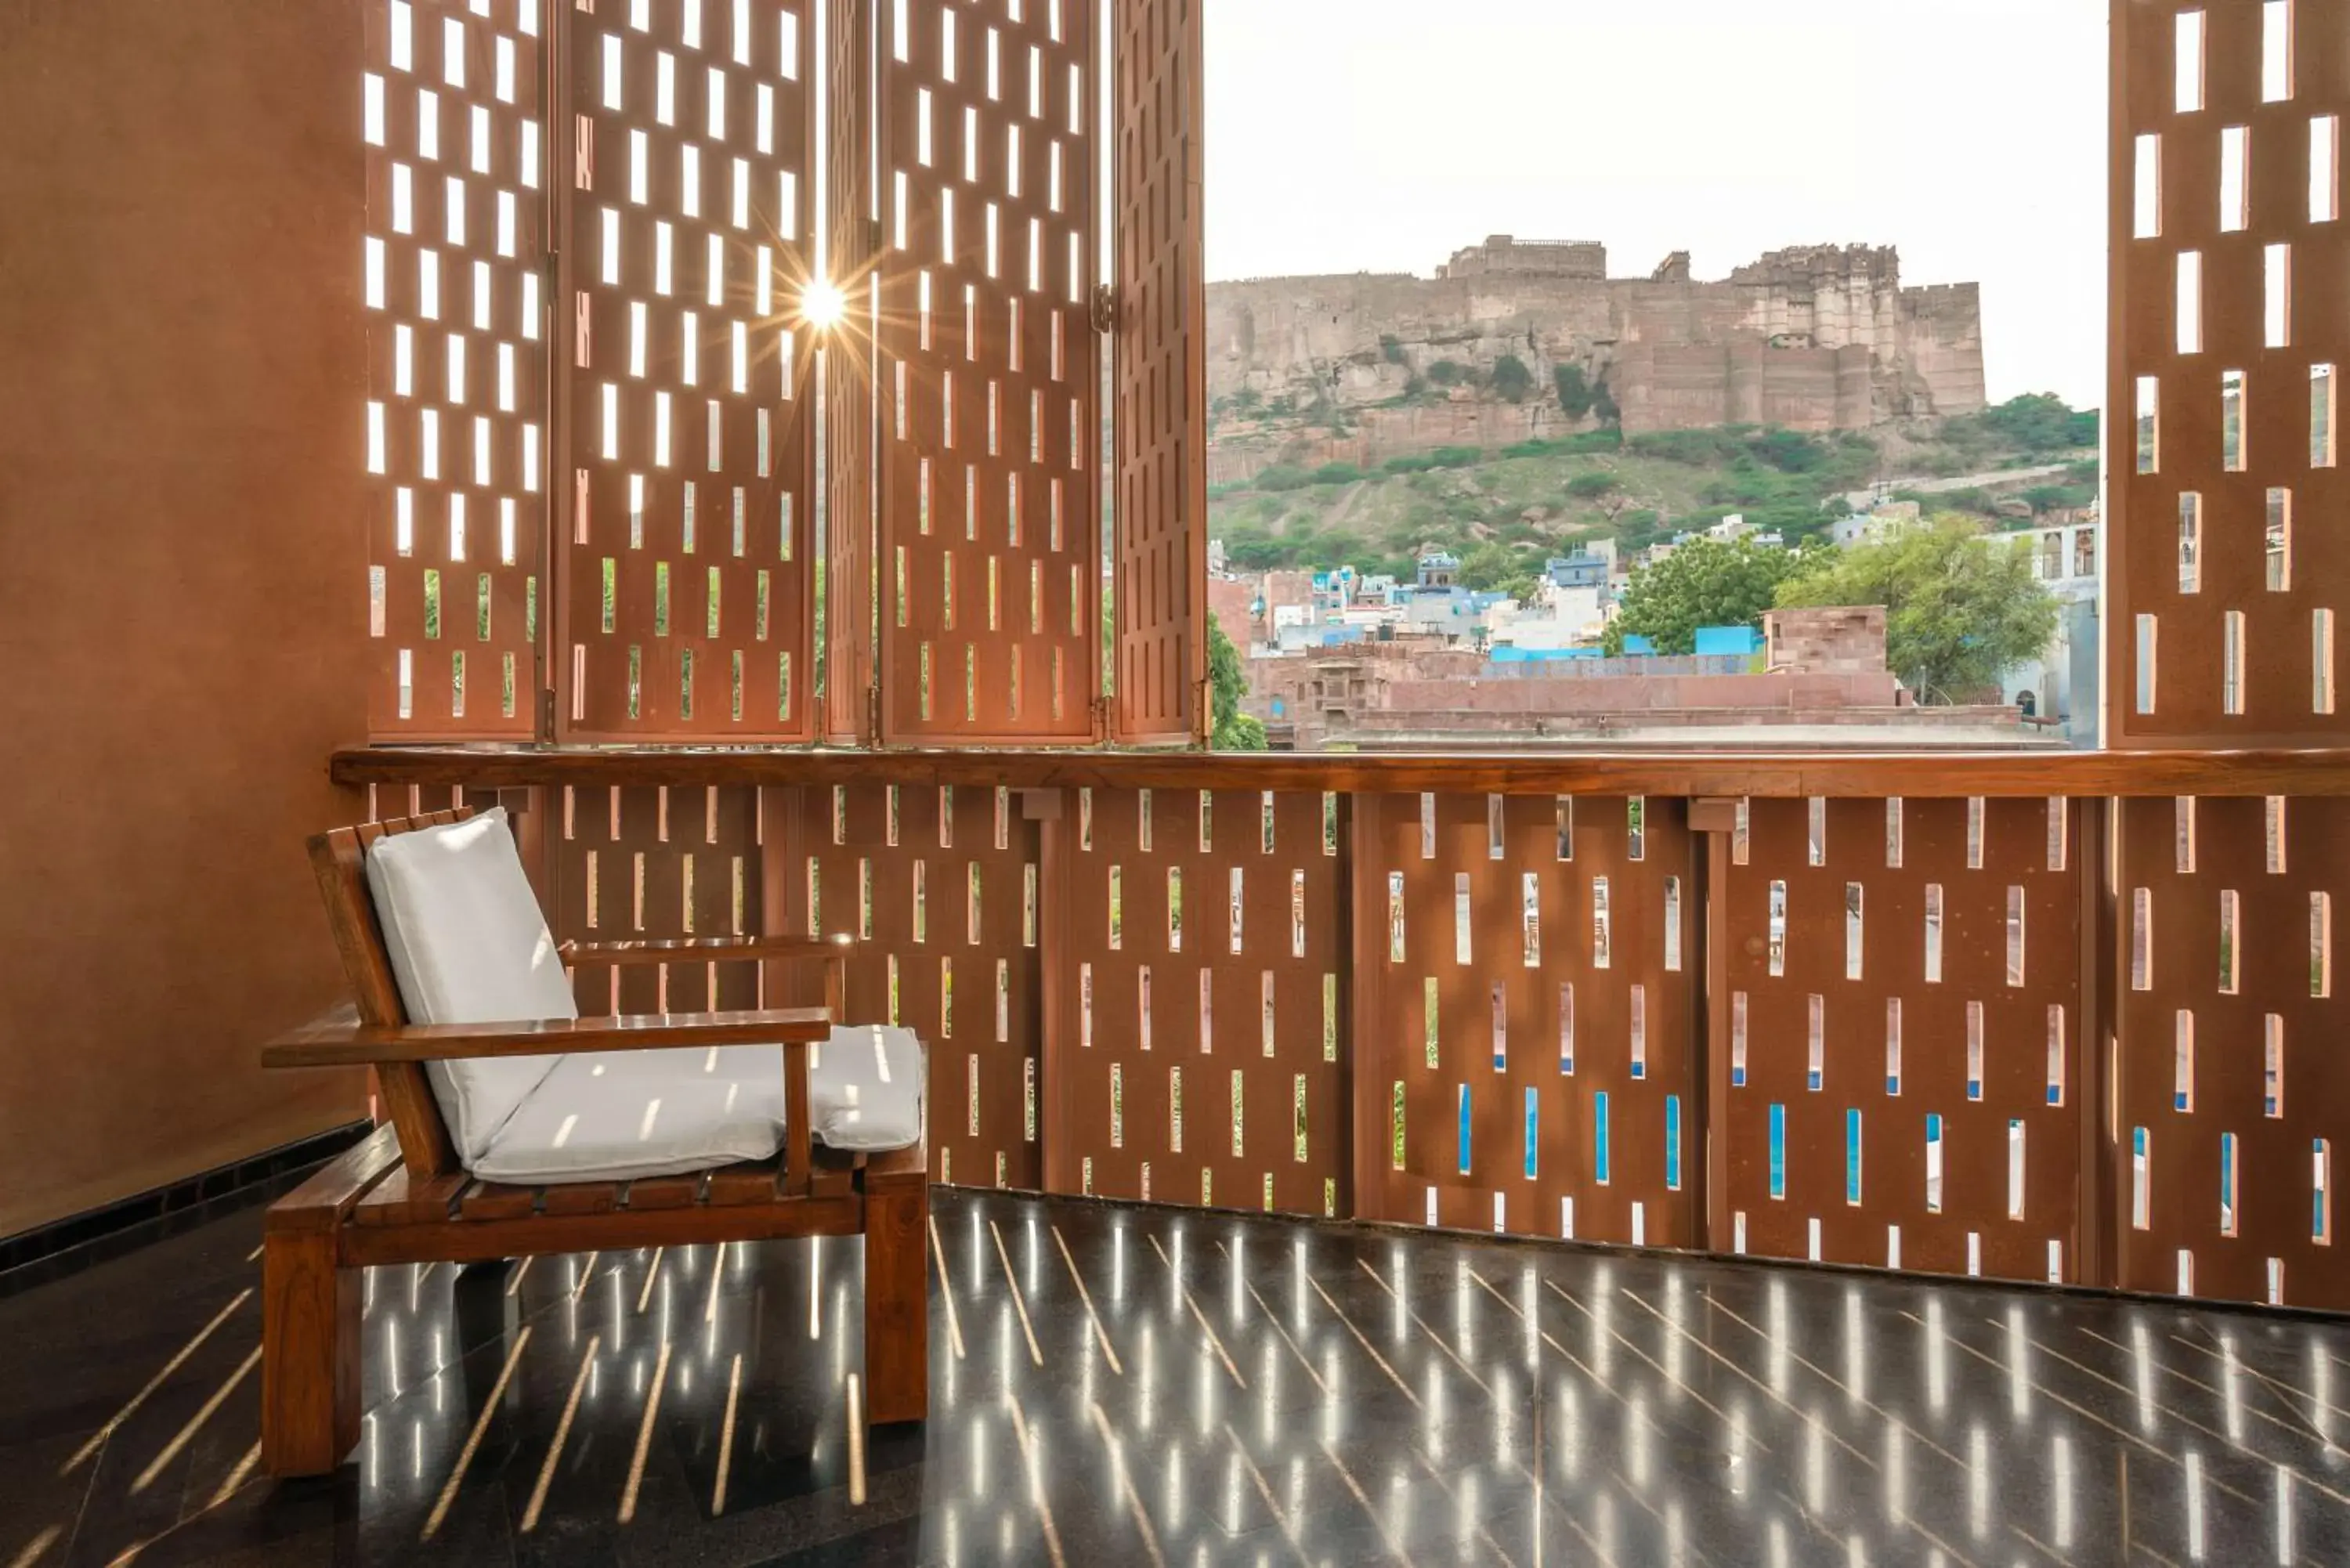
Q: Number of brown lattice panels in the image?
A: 13